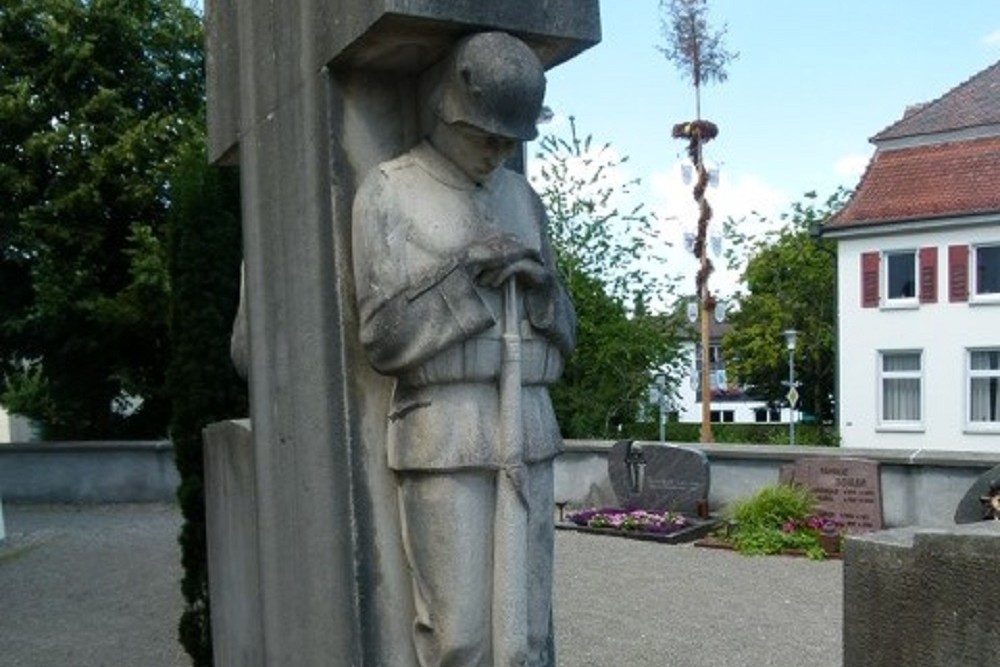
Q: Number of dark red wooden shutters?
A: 3